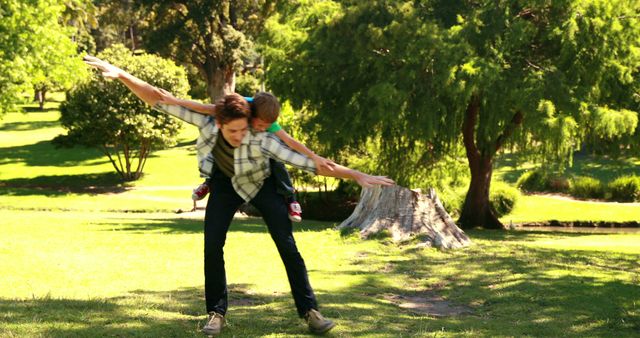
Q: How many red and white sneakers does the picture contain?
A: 2